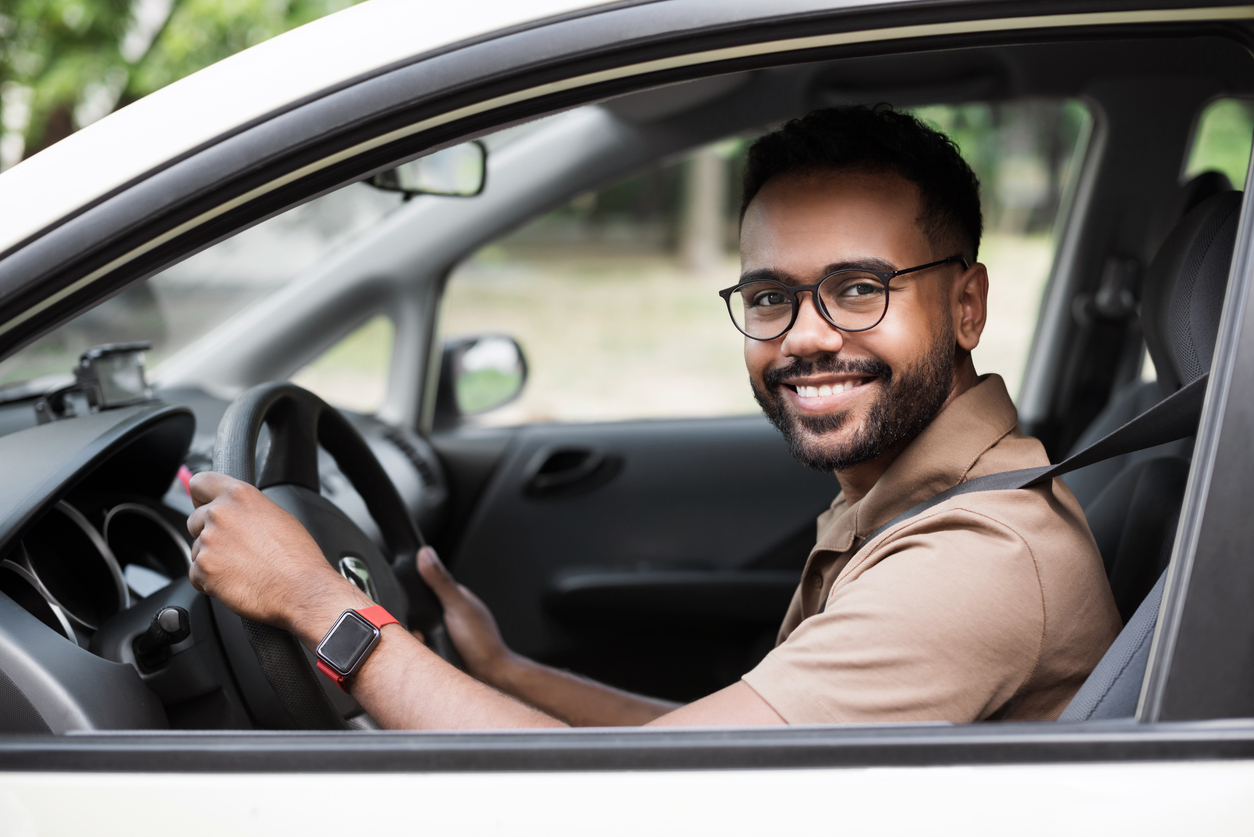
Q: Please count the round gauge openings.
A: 3